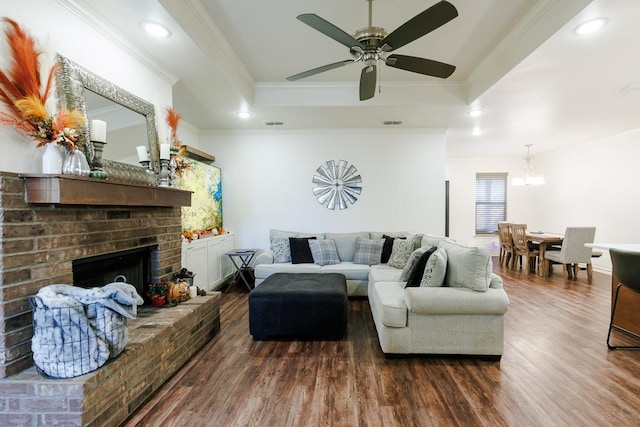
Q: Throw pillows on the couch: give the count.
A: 9